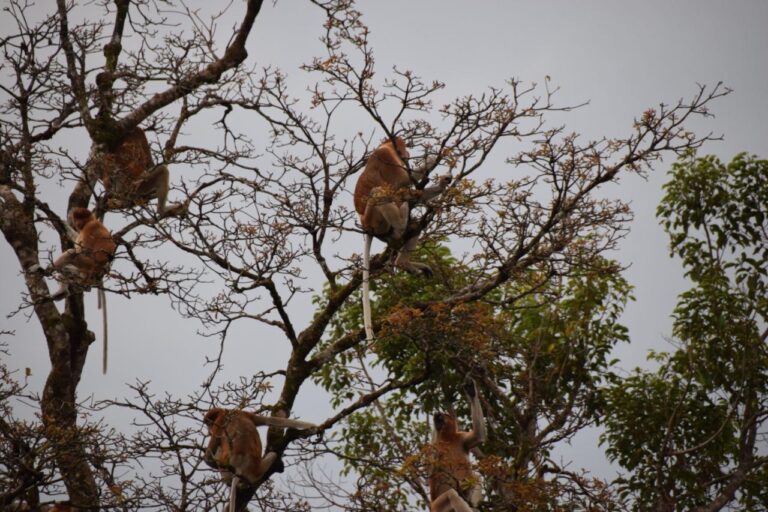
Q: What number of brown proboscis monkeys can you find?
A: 5